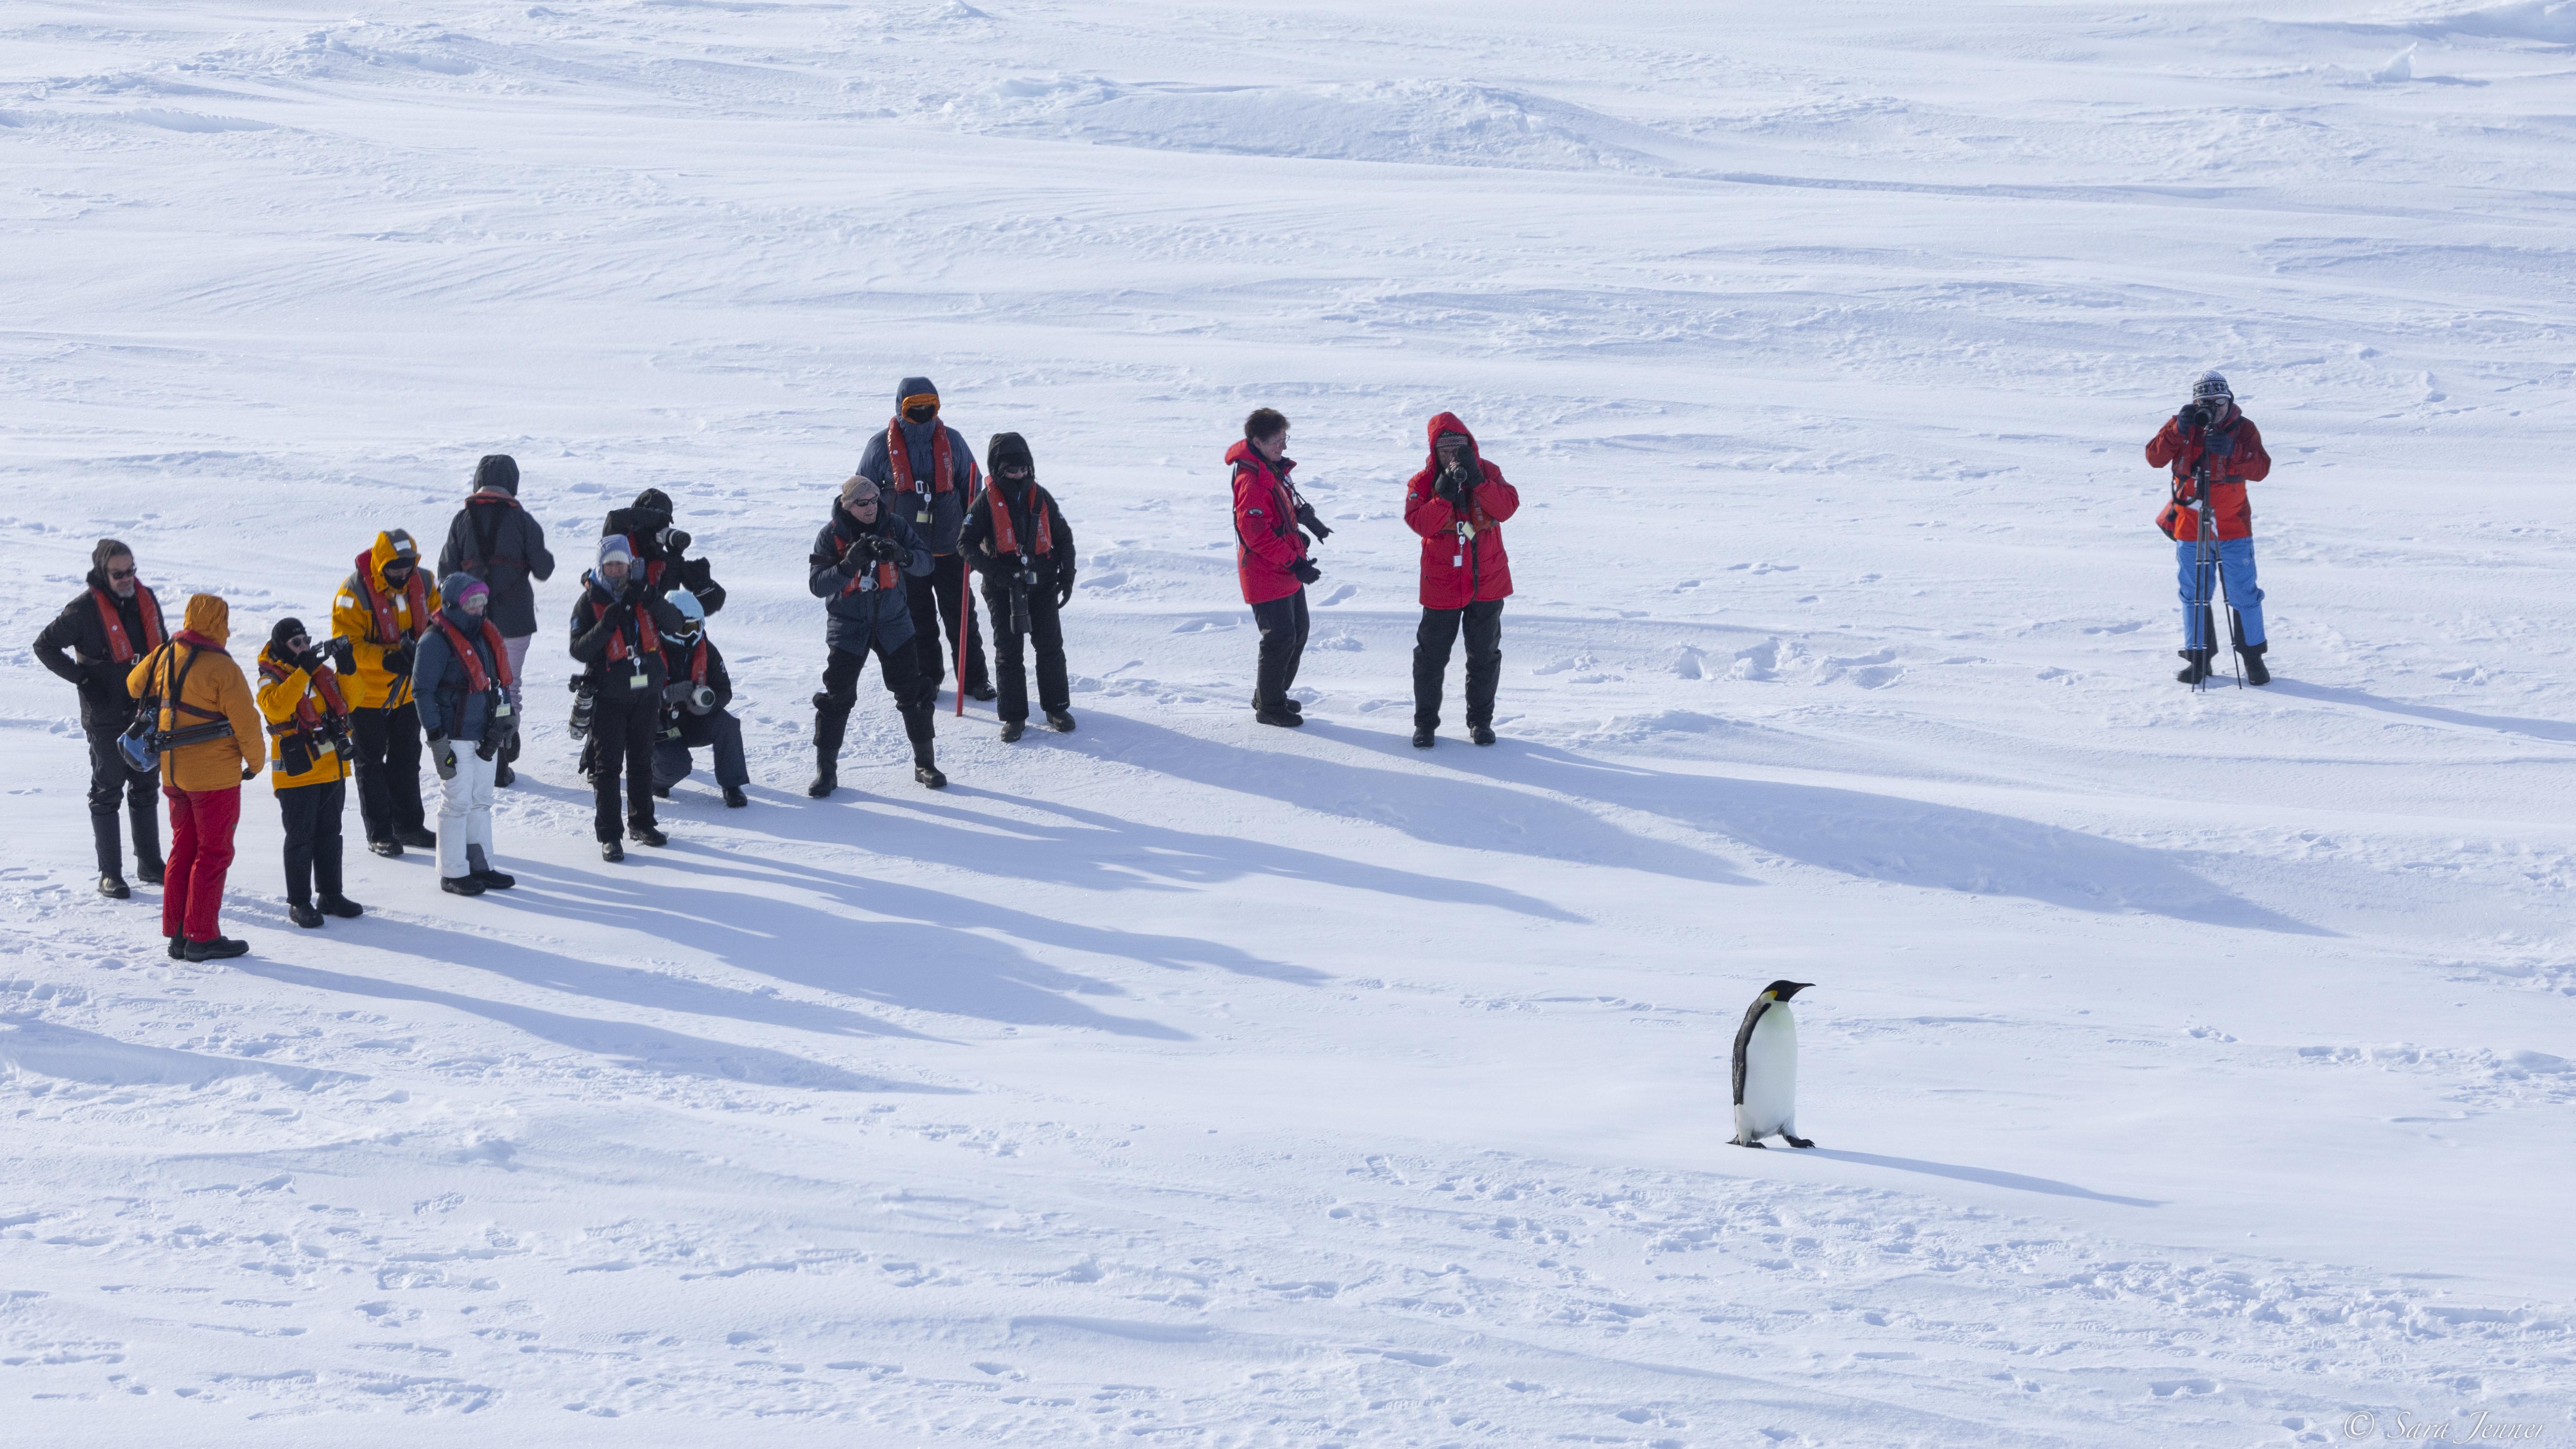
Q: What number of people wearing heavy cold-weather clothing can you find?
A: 15